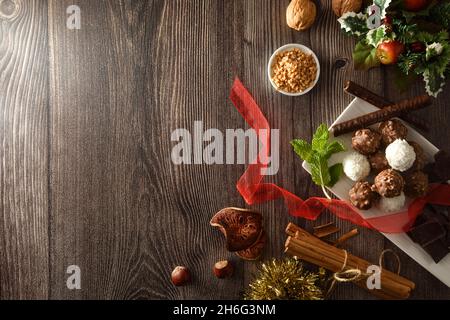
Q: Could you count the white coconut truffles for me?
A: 3